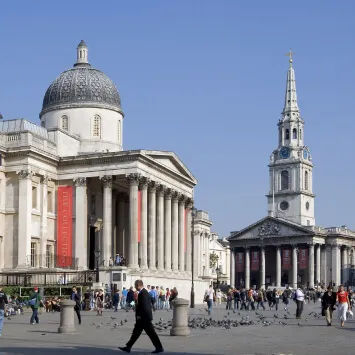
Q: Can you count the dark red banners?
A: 4